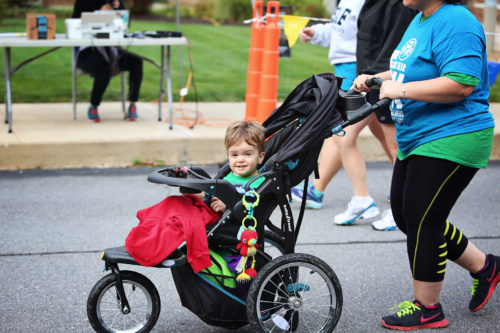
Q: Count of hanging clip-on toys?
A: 1